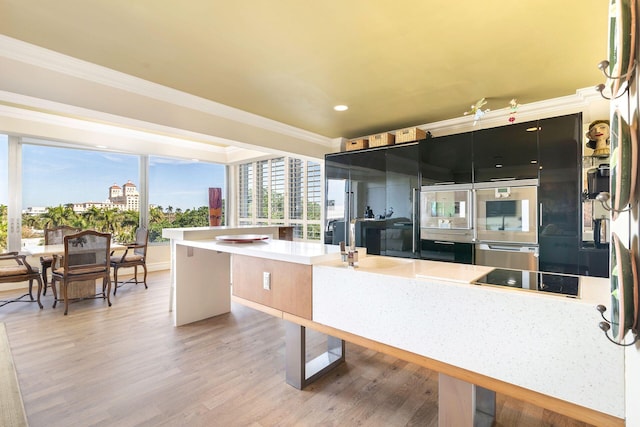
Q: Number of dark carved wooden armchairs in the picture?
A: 4